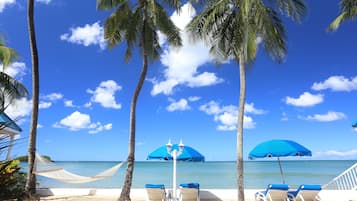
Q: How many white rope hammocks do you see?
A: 1